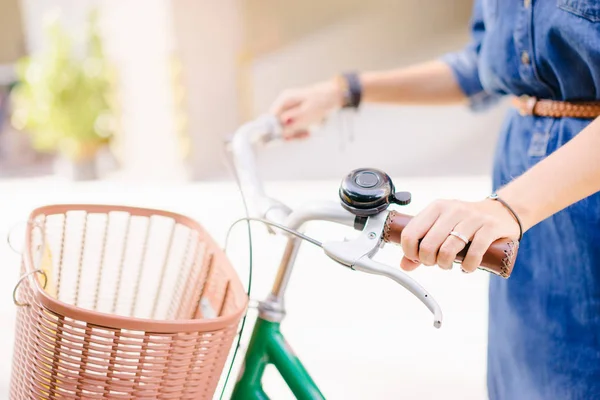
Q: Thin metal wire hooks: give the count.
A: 2